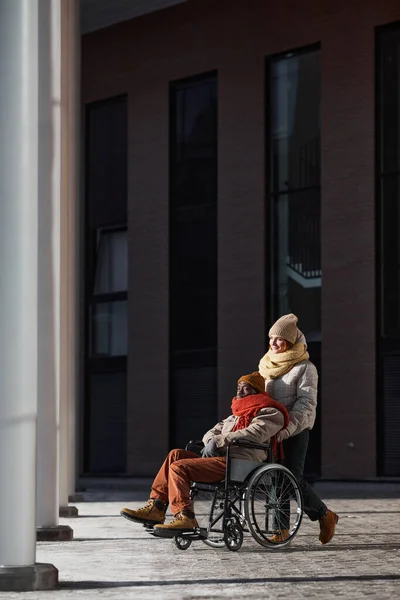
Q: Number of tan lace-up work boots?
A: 2